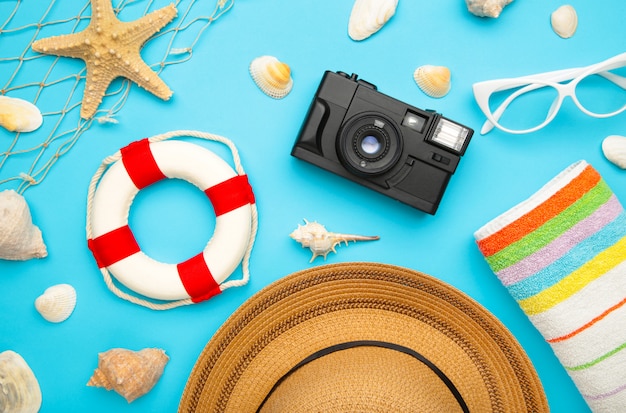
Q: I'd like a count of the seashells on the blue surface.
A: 12